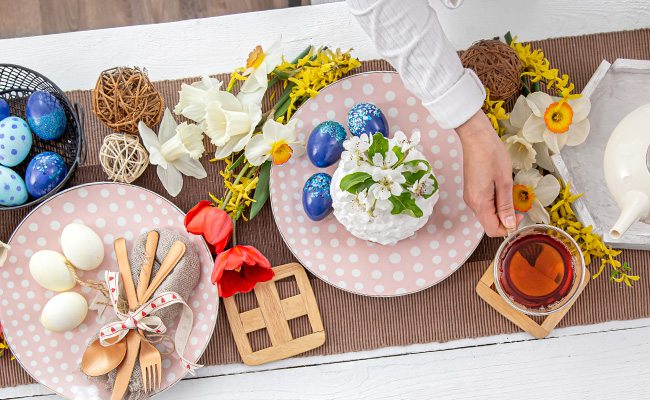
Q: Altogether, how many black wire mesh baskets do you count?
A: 1